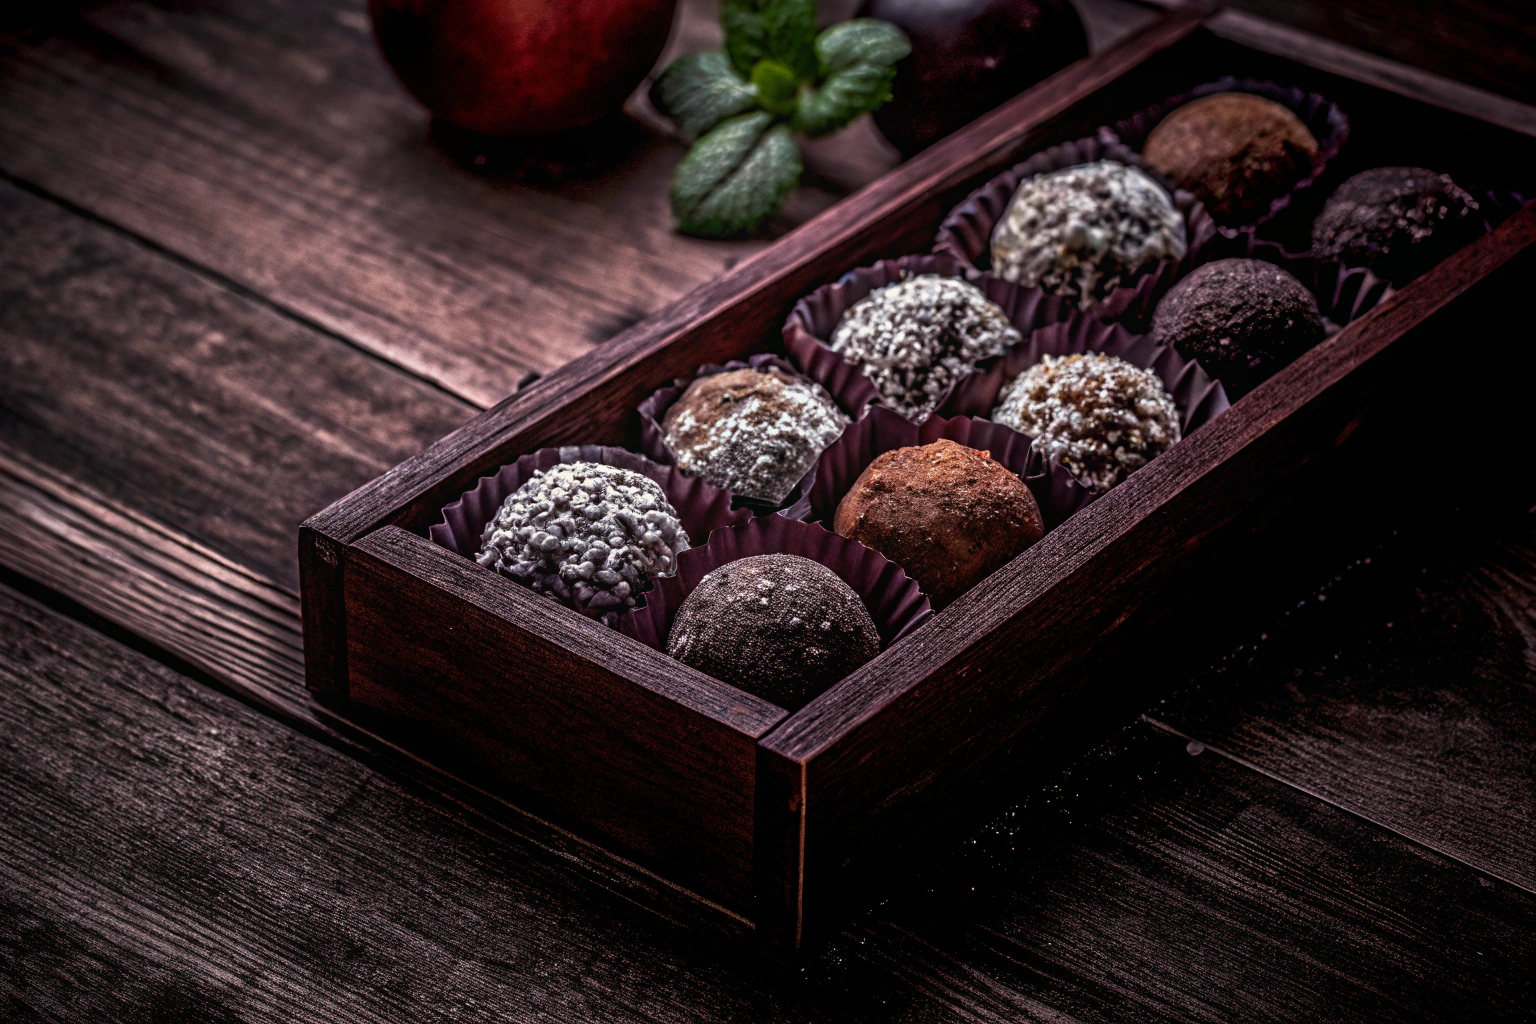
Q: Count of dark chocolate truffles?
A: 3